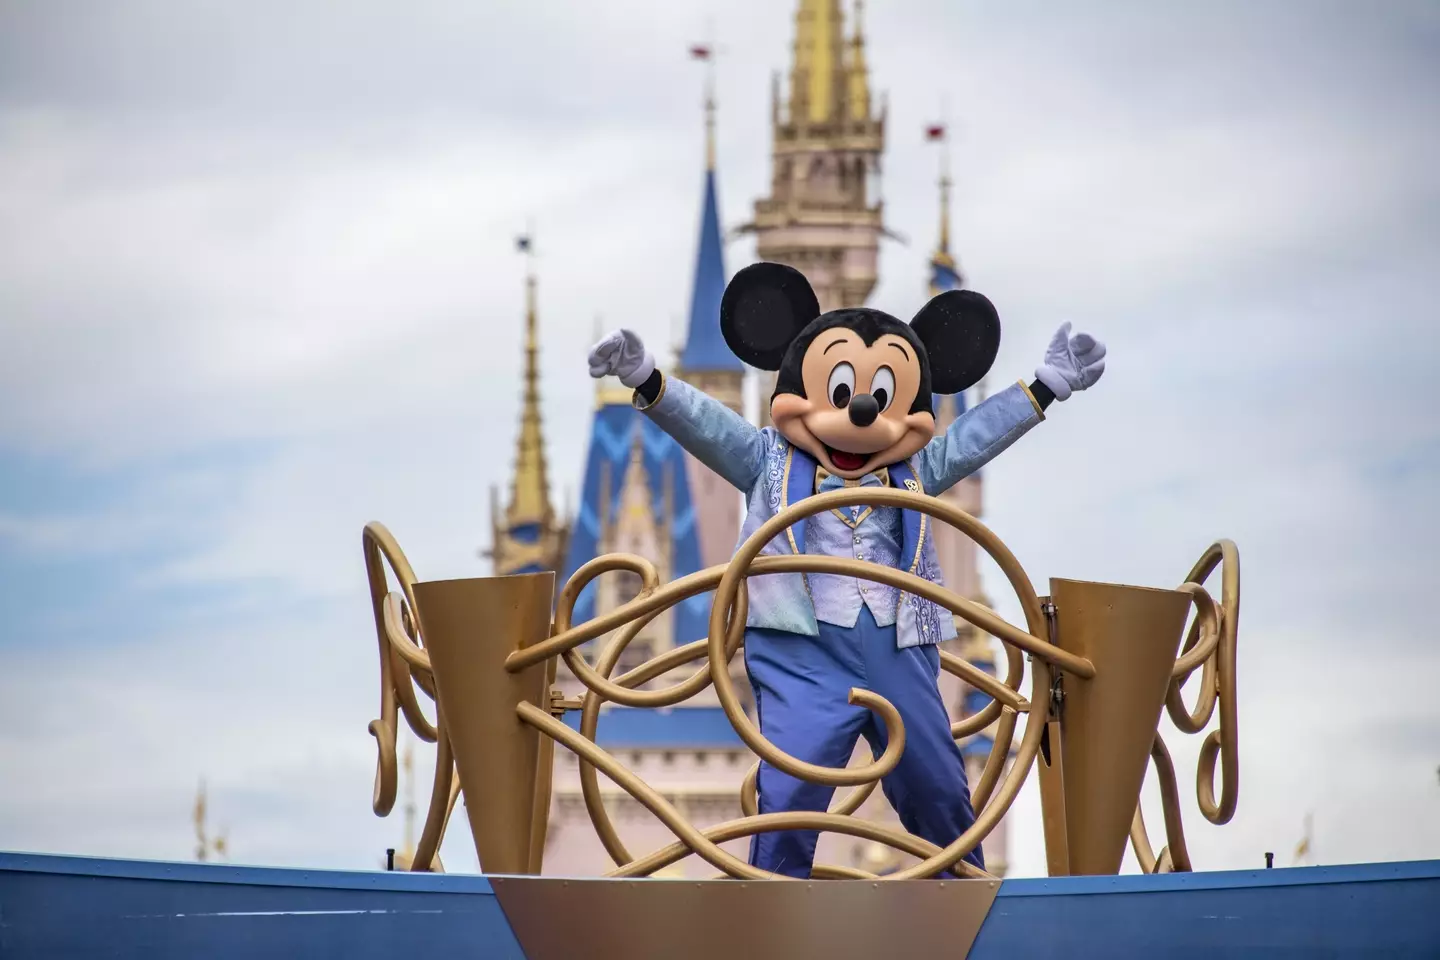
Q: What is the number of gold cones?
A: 2